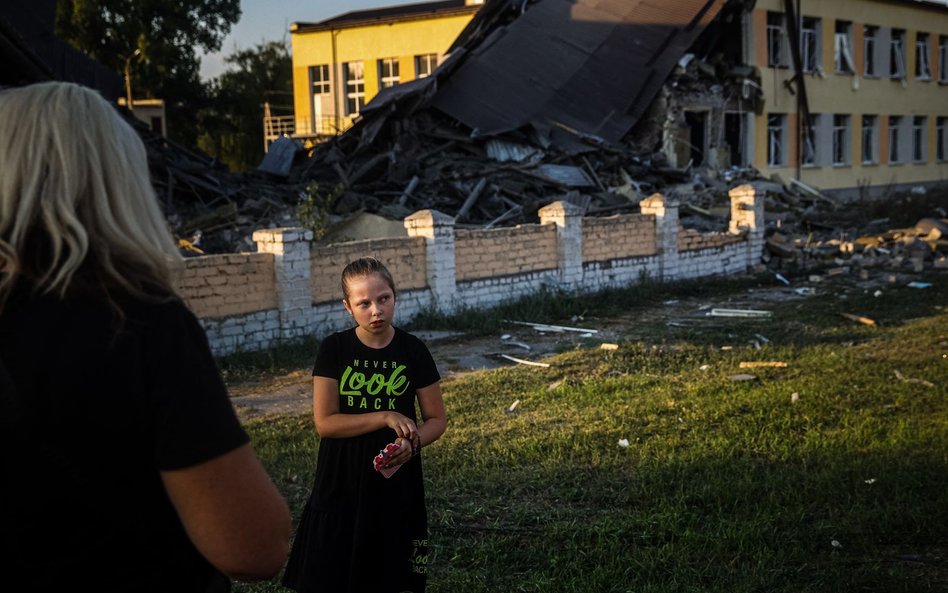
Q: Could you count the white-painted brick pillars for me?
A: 5